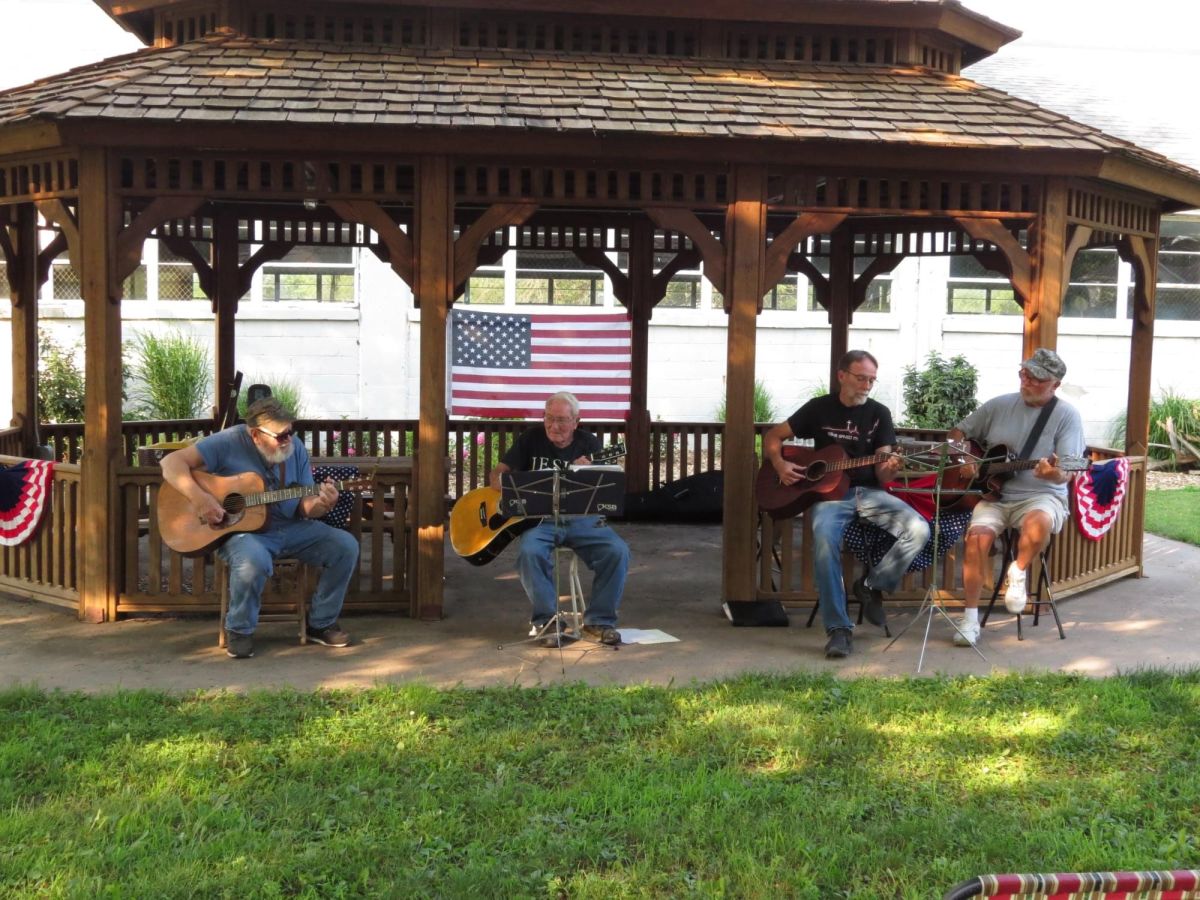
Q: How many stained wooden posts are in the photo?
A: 9